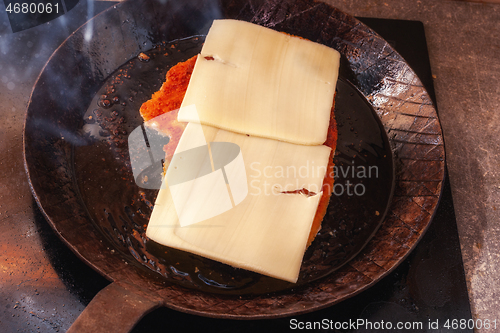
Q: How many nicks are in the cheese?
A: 2